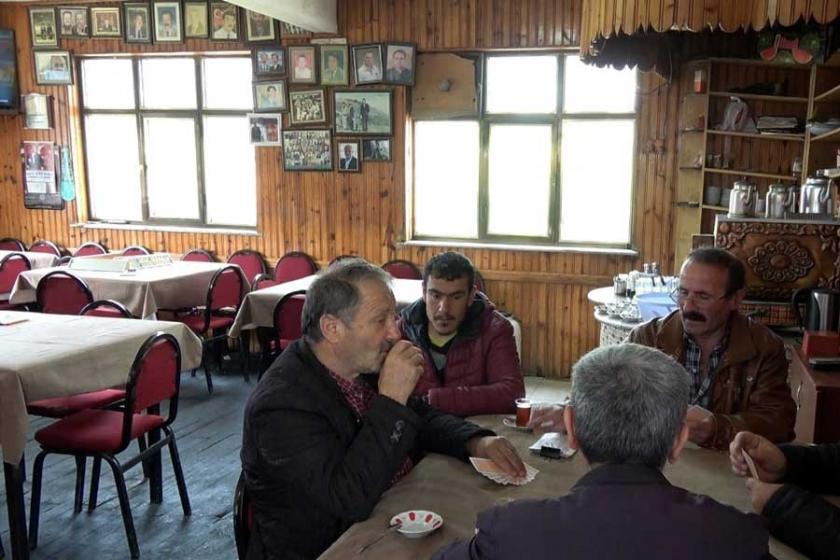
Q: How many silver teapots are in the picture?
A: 3